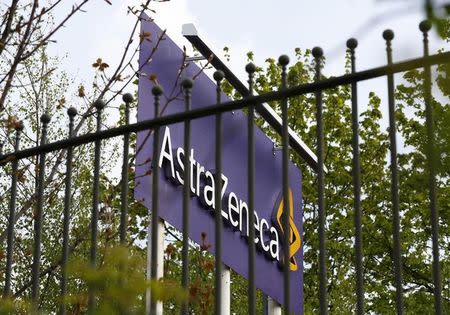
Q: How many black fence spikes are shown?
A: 14